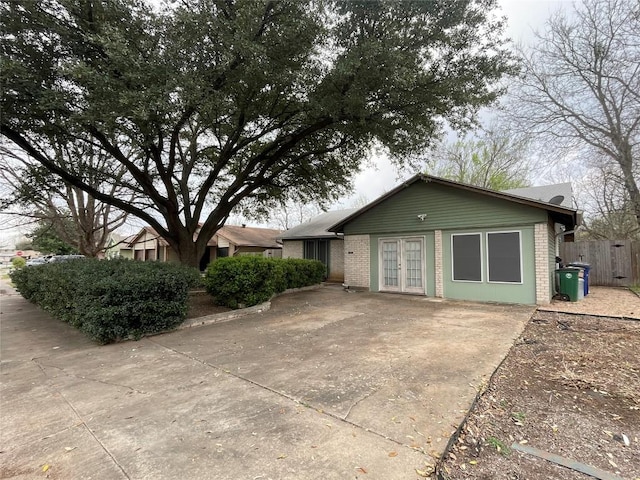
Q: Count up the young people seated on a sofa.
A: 0